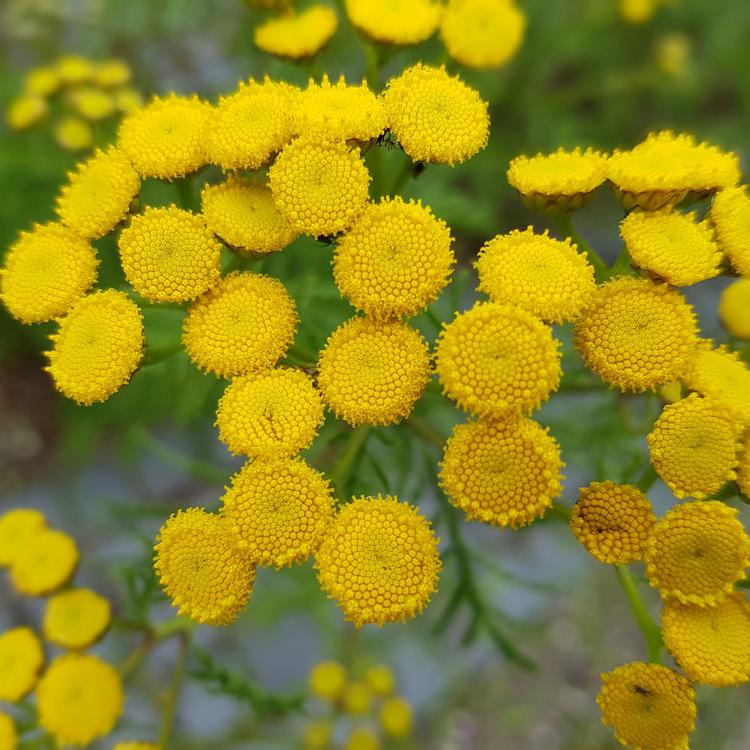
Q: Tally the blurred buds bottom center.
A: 6